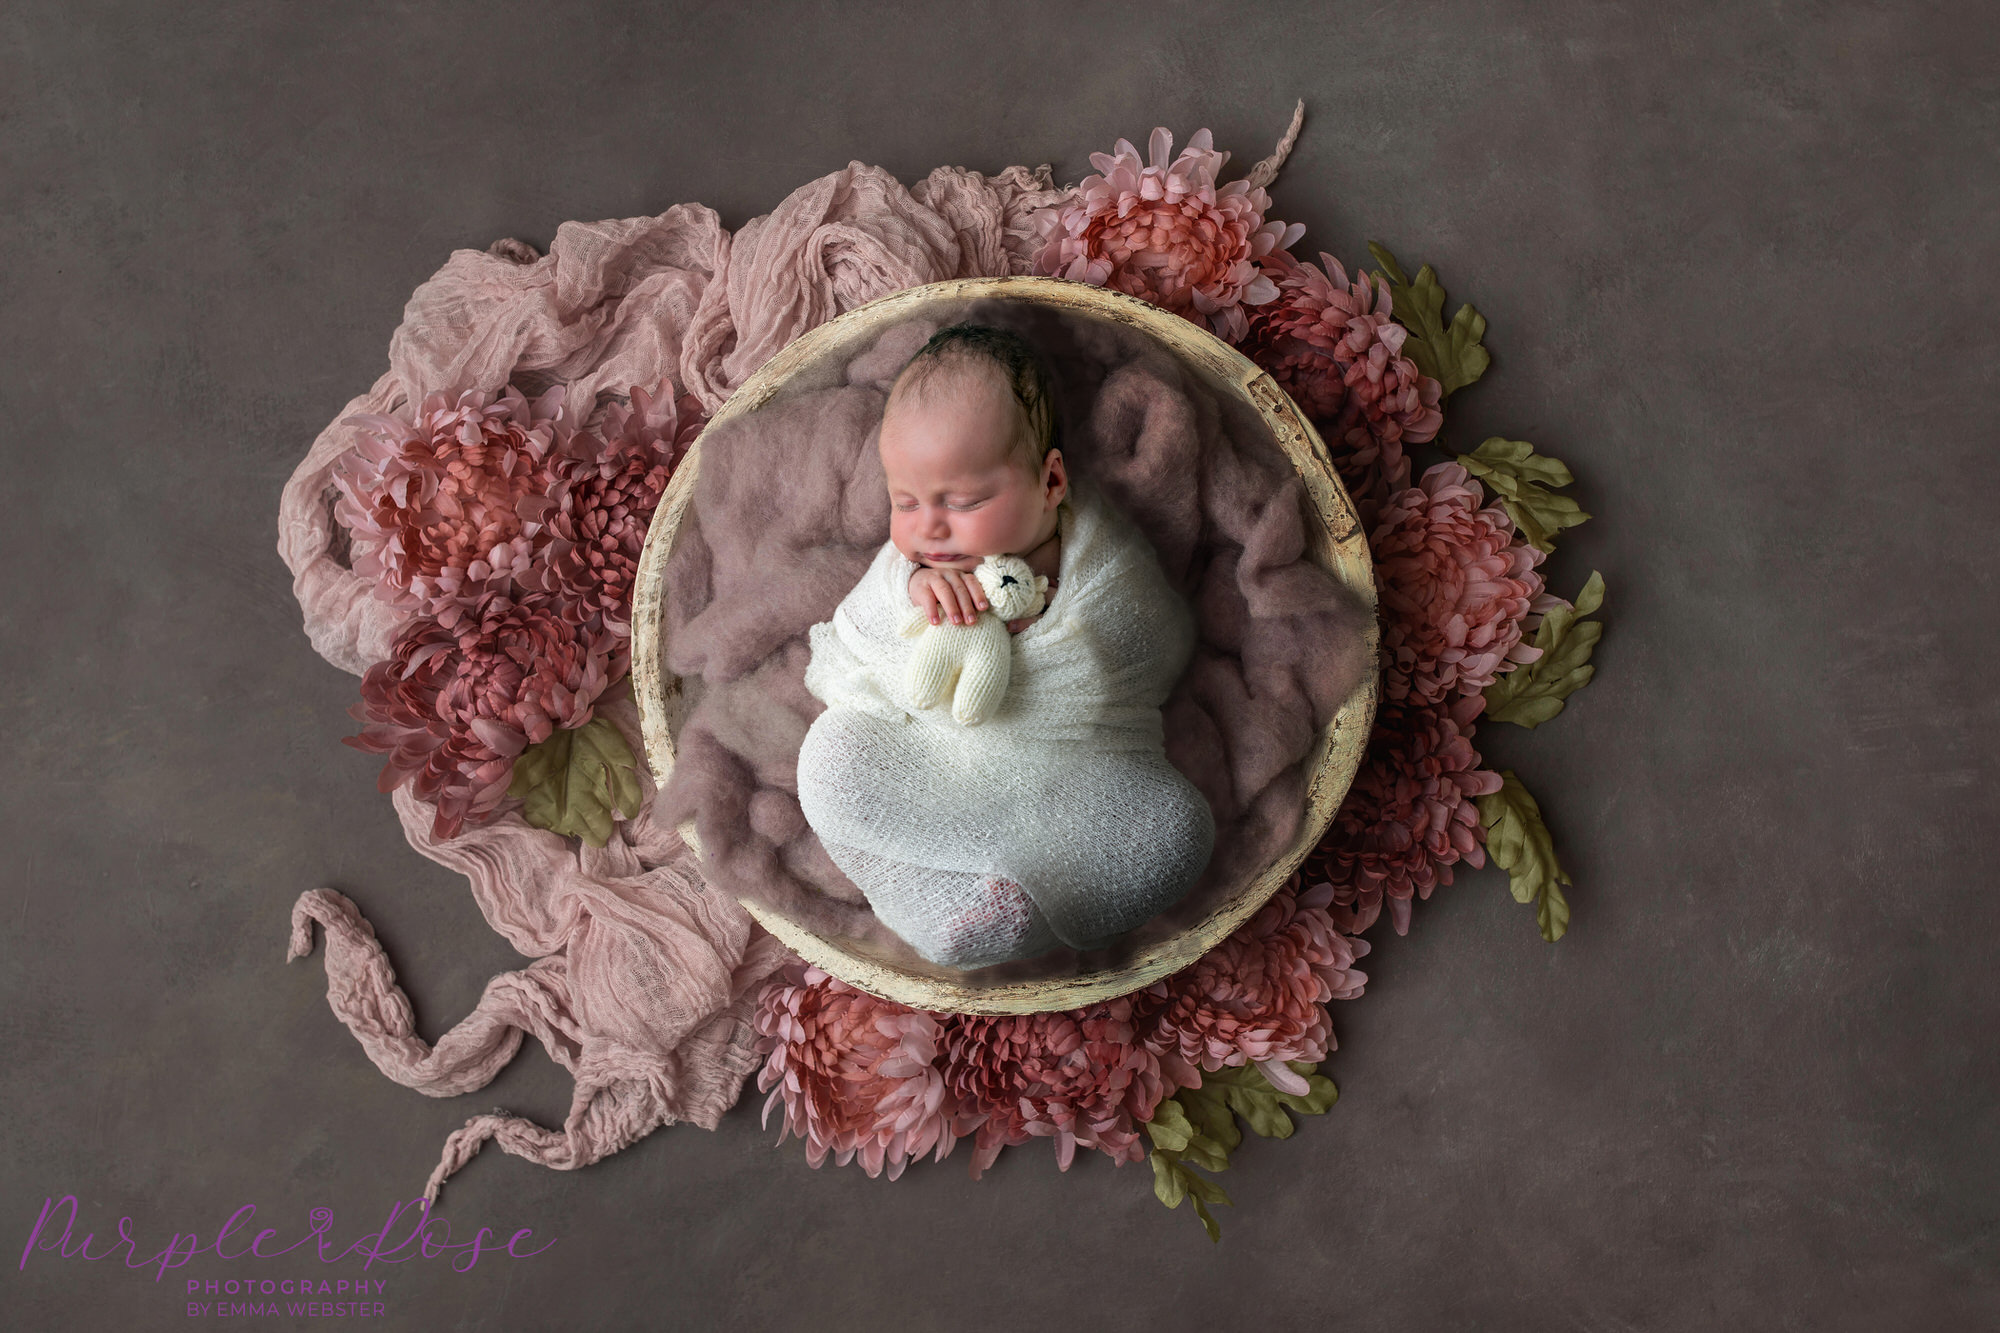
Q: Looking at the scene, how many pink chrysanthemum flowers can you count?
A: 10